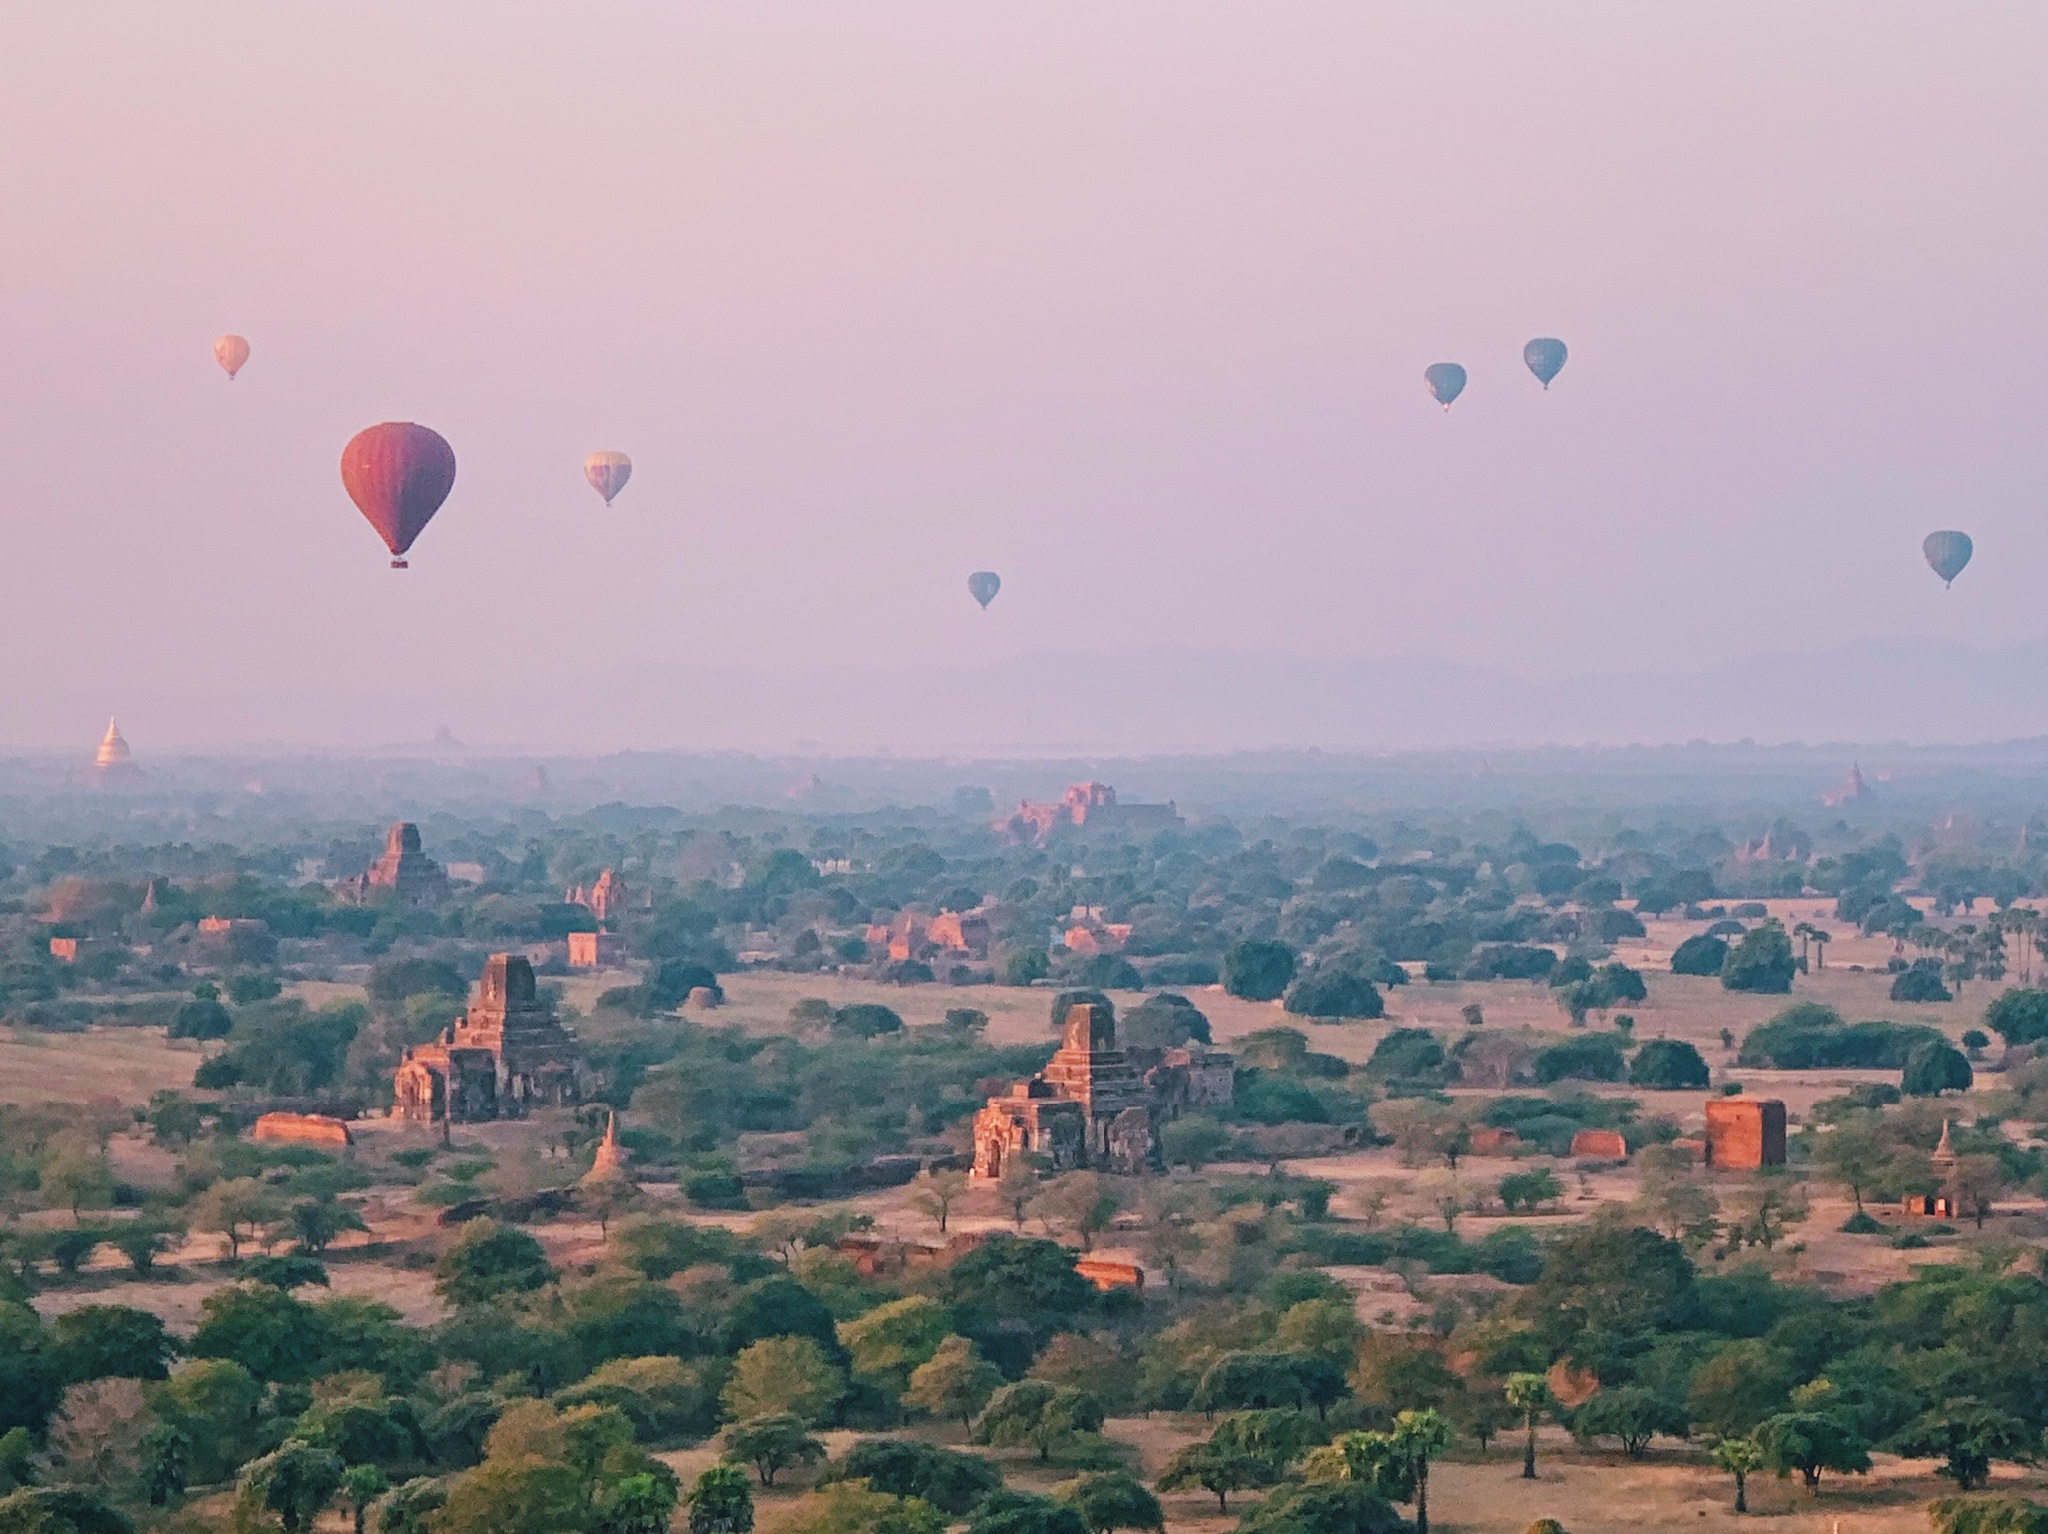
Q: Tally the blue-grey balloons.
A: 4